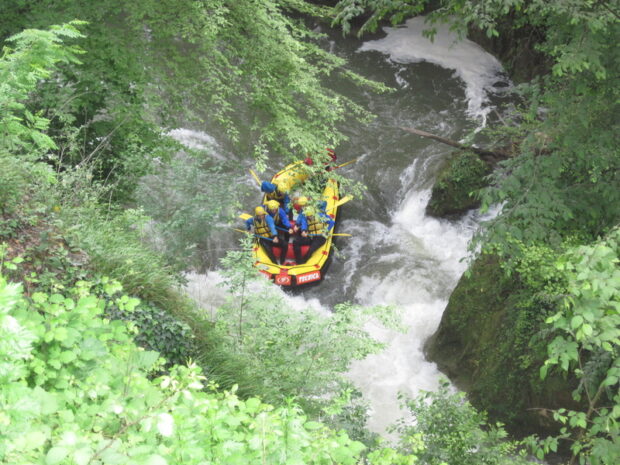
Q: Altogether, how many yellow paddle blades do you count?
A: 6